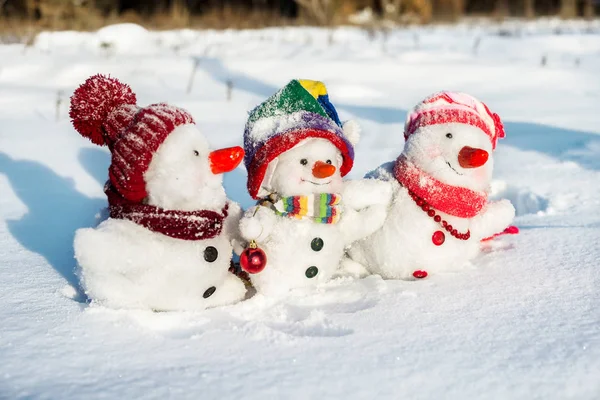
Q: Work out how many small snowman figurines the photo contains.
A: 3